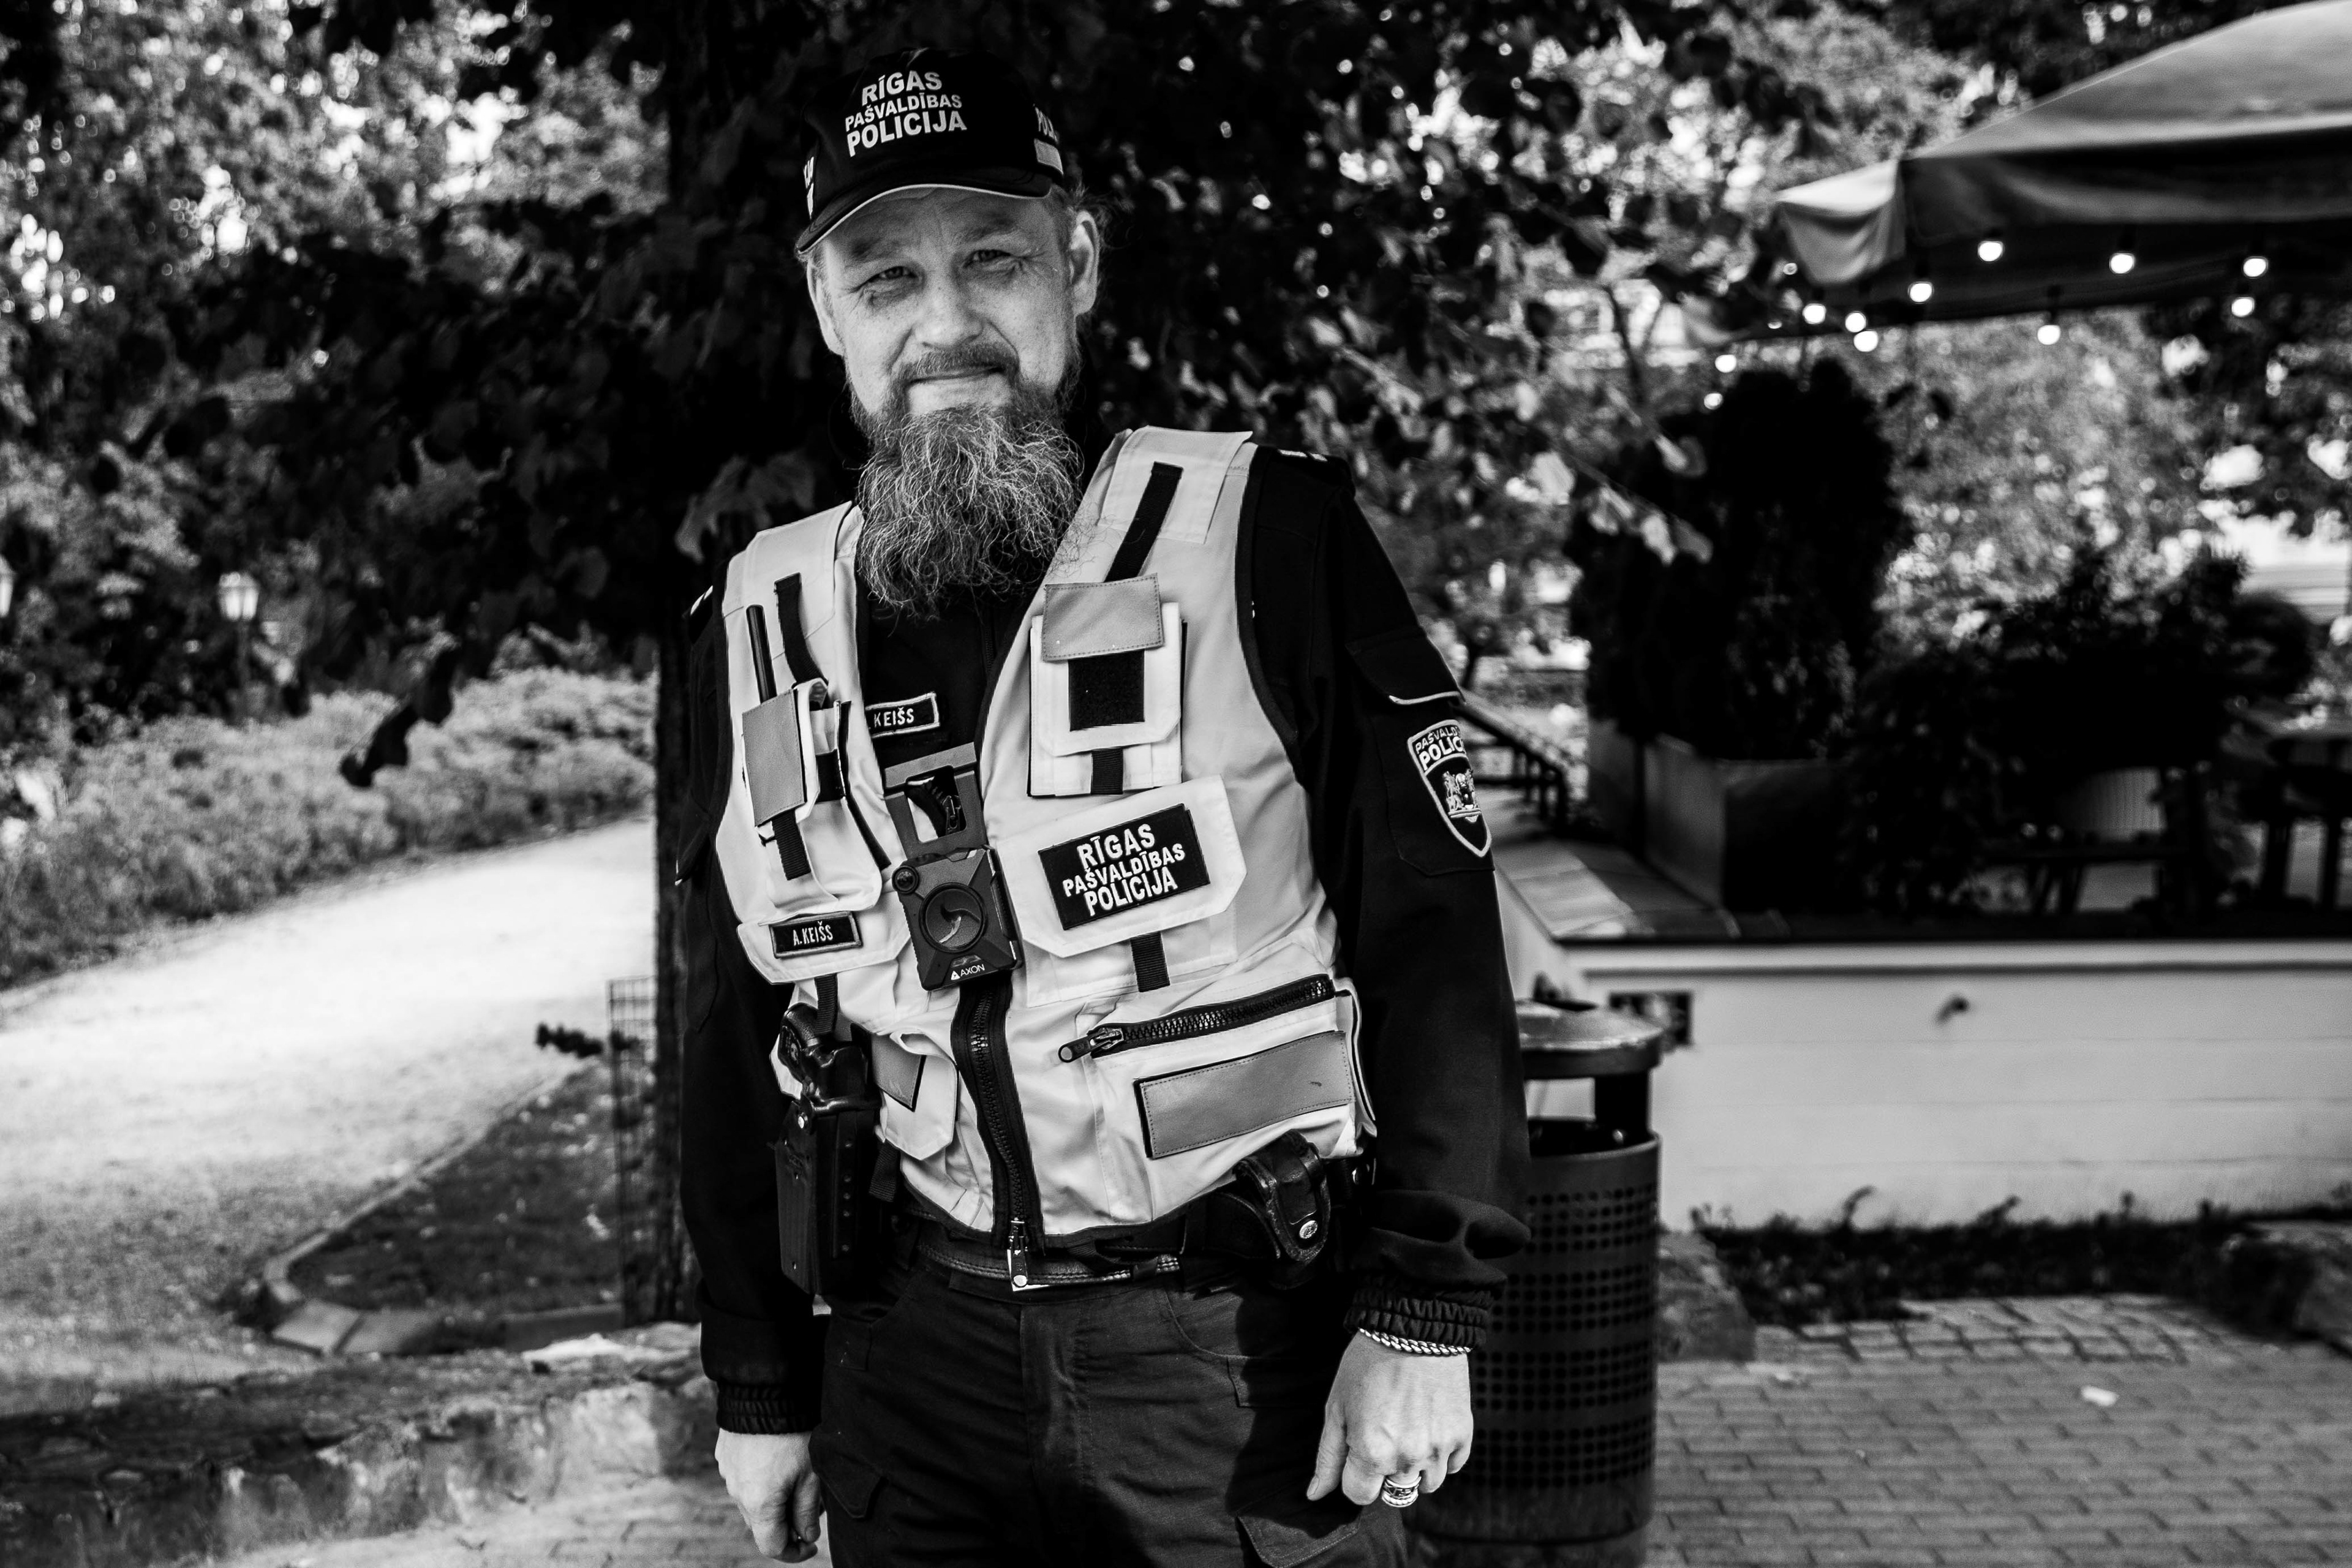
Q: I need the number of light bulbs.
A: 11